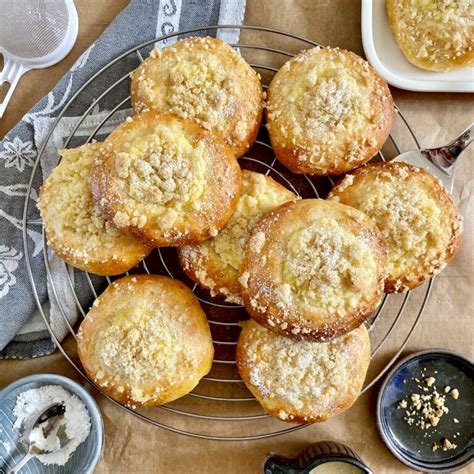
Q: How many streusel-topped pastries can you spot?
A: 10